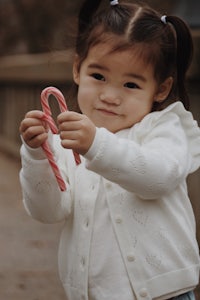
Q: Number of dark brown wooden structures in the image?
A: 1